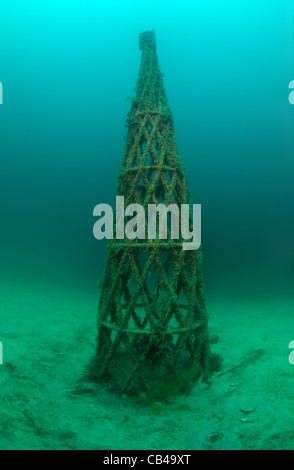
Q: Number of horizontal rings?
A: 4